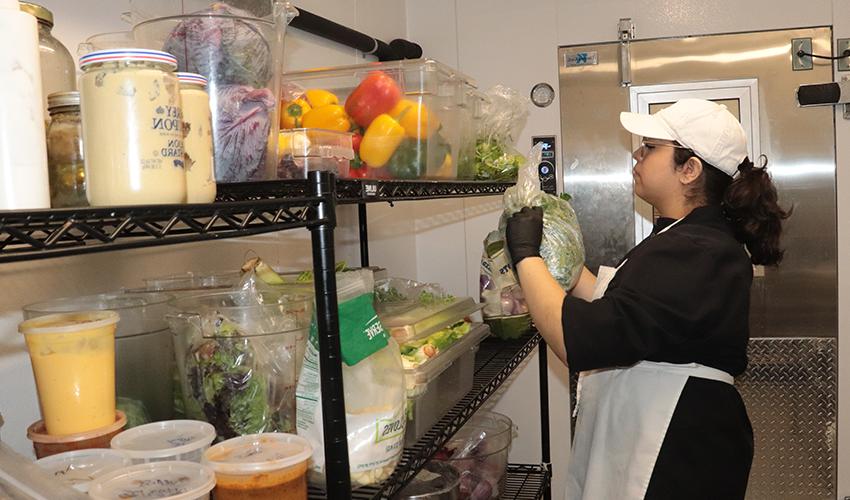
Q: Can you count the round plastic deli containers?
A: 6